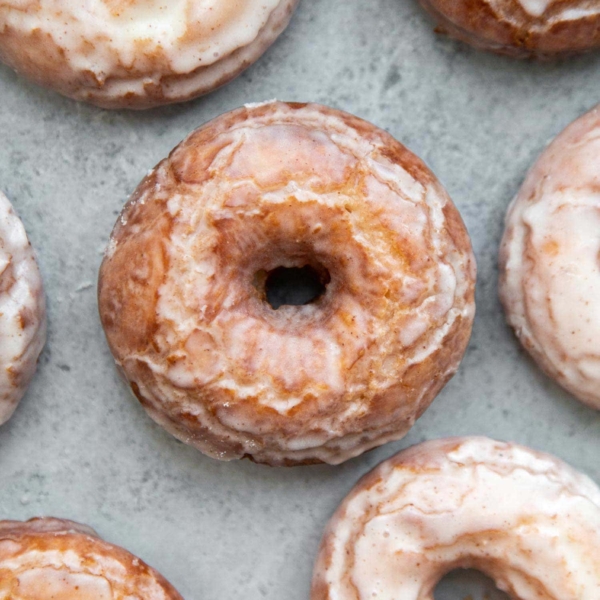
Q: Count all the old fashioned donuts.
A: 7